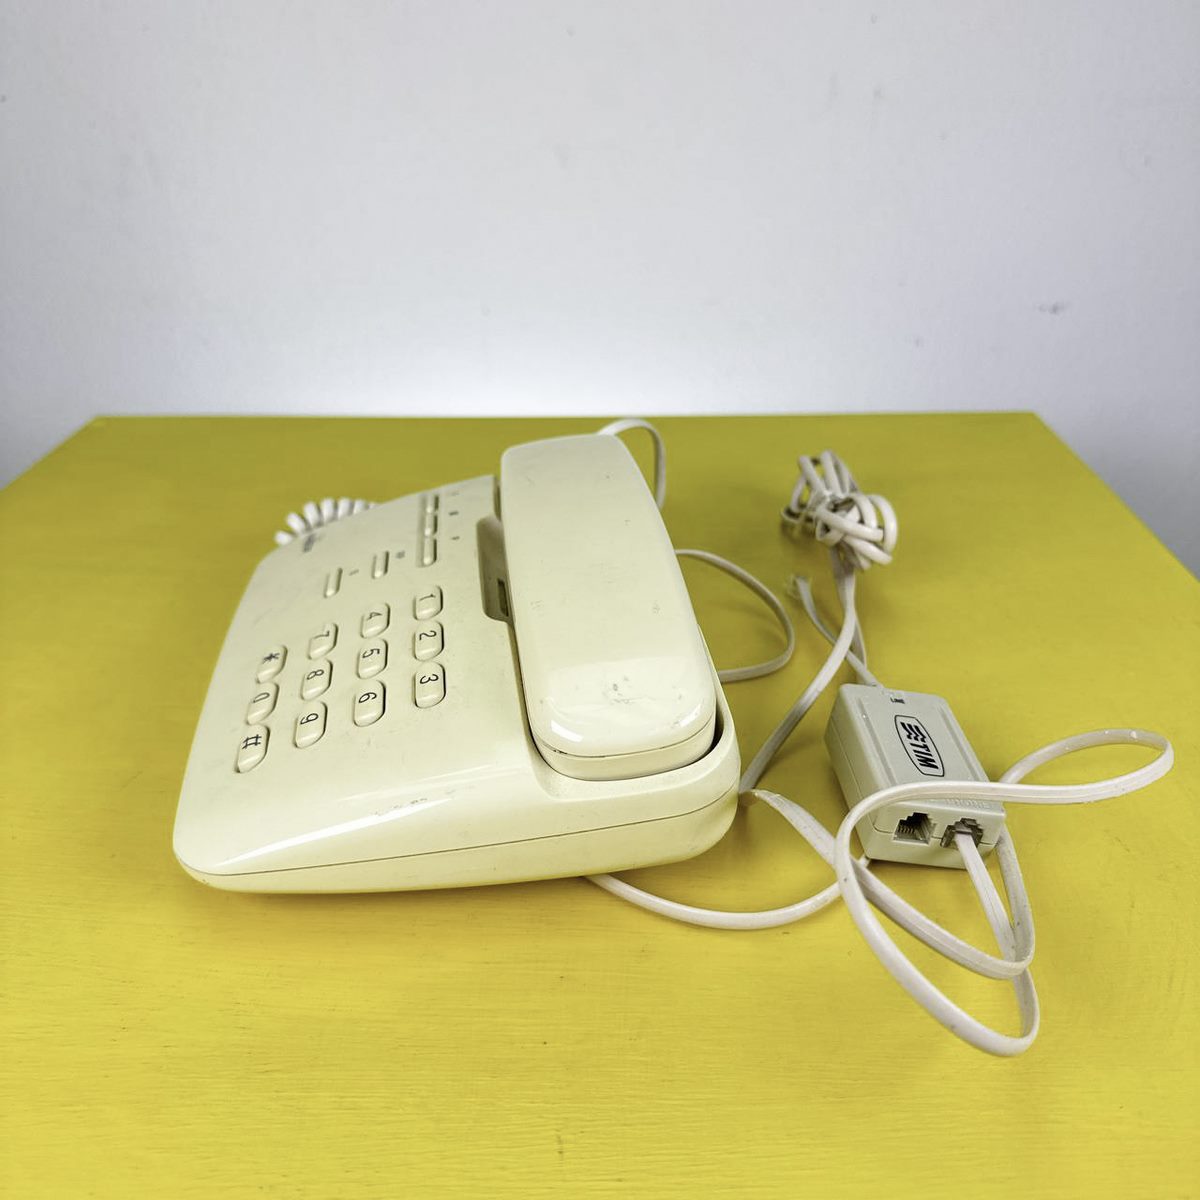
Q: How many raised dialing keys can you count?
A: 12